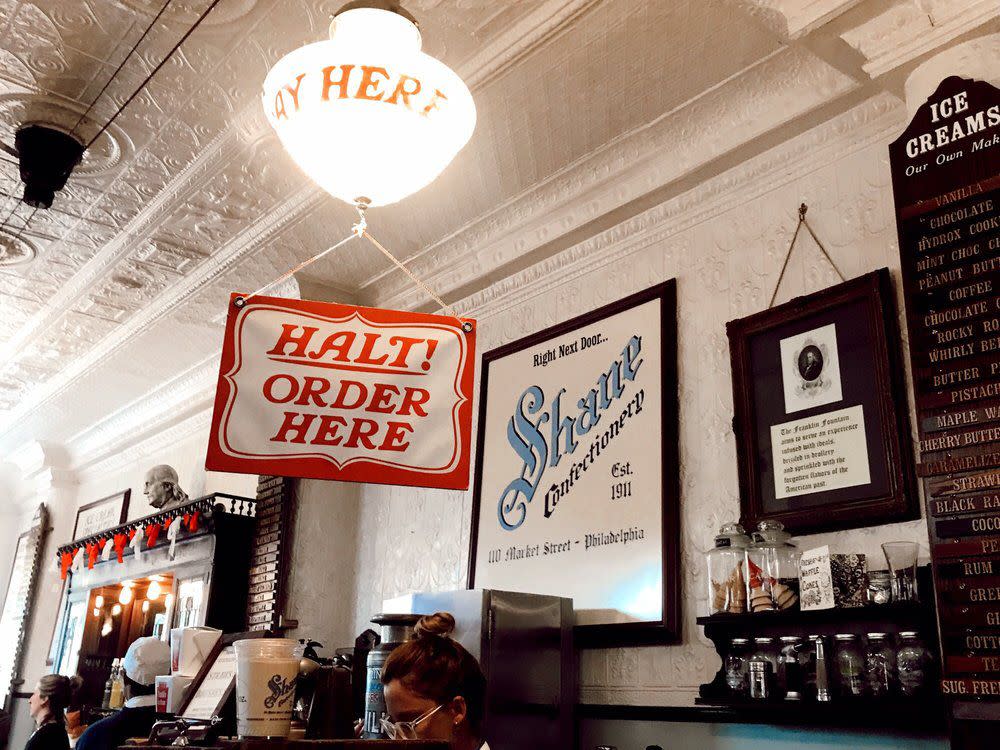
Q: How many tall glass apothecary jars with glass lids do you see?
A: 2